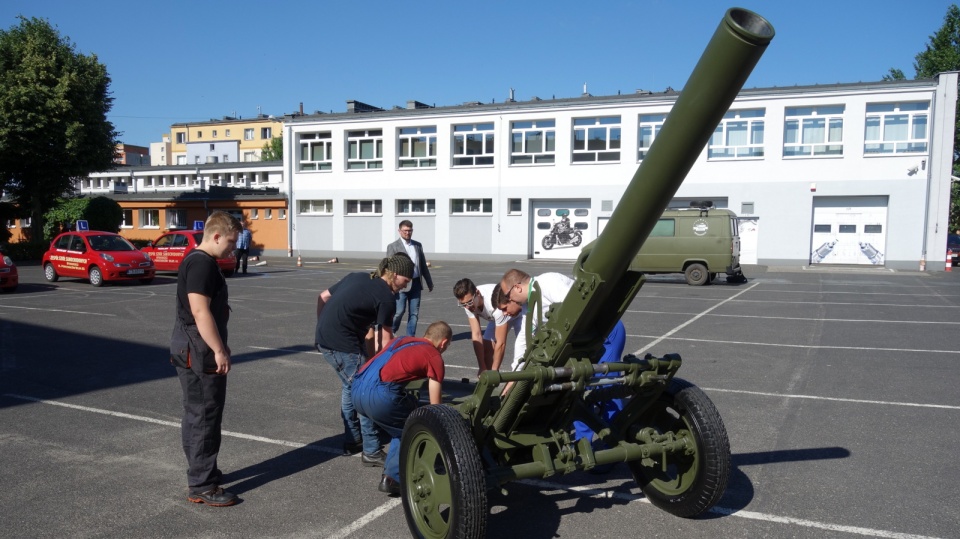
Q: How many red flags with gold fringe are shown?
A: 0